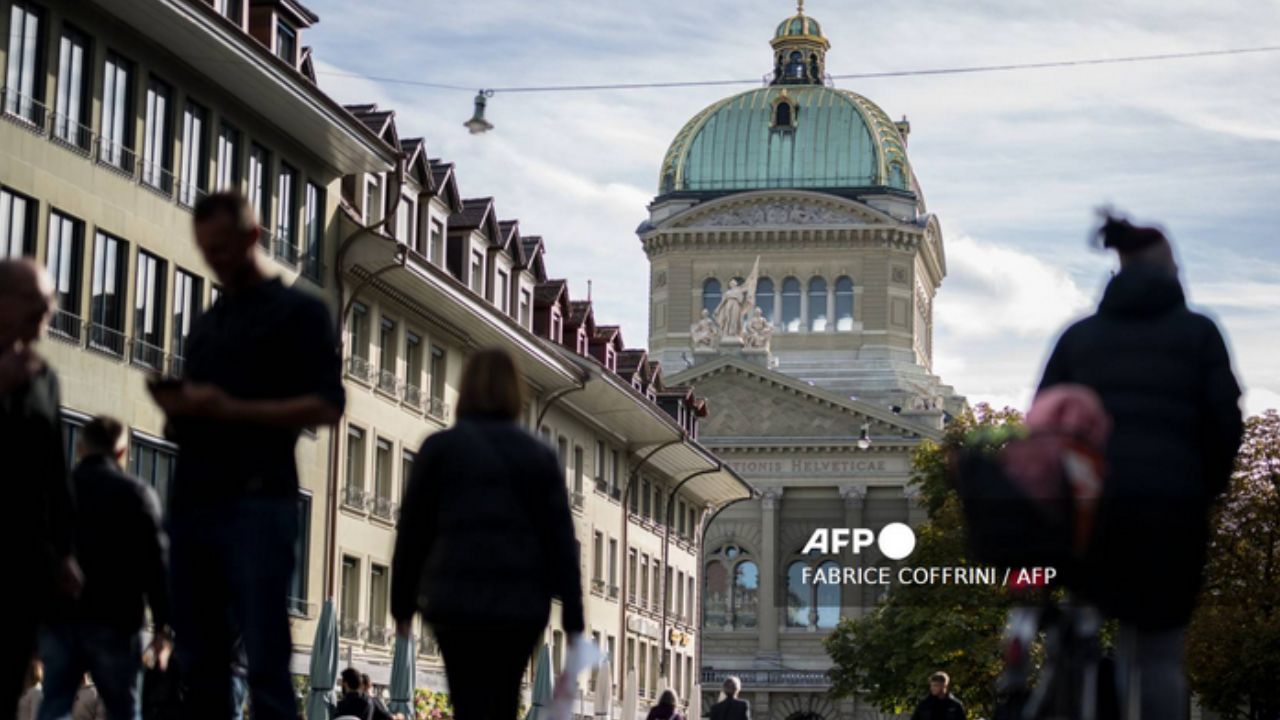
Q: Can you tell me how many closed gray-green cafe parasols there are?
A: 3